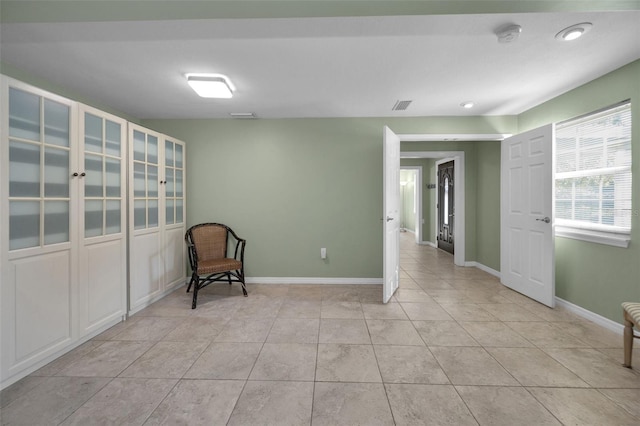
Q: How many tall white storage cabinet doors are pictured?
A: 4